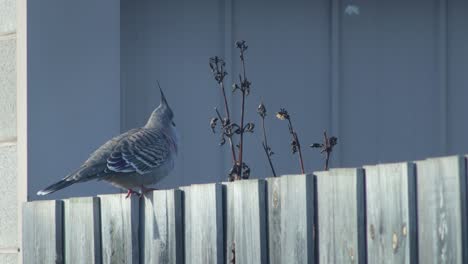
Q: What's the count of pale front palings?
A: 10